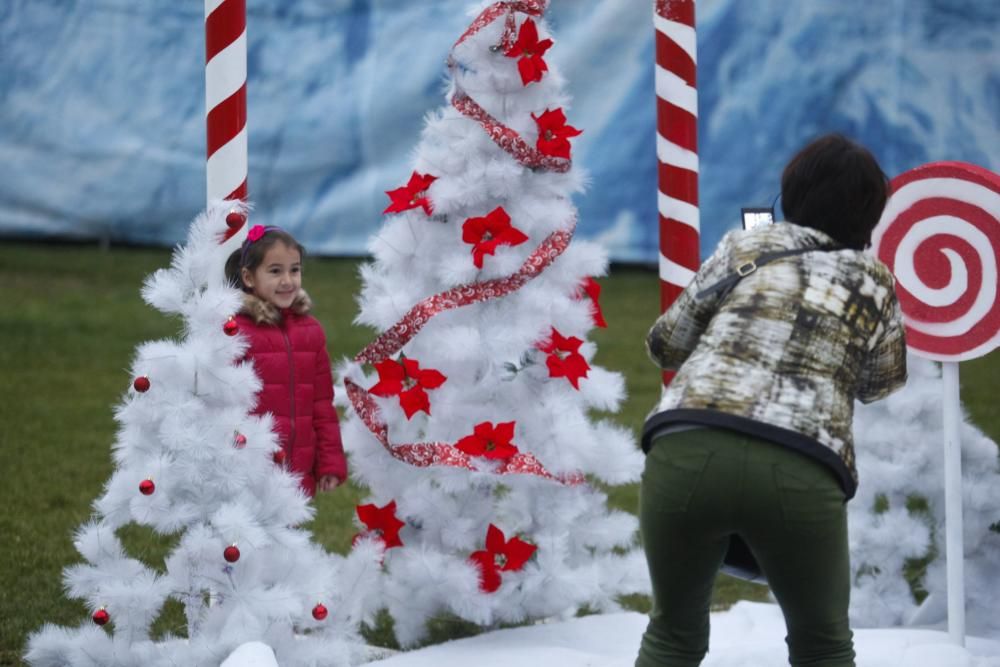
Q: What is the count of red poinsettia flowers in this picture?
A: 10